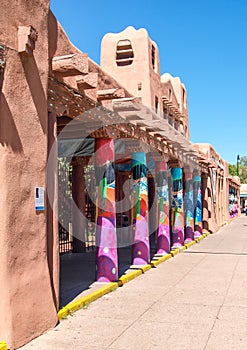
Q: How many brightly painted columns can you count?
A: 6